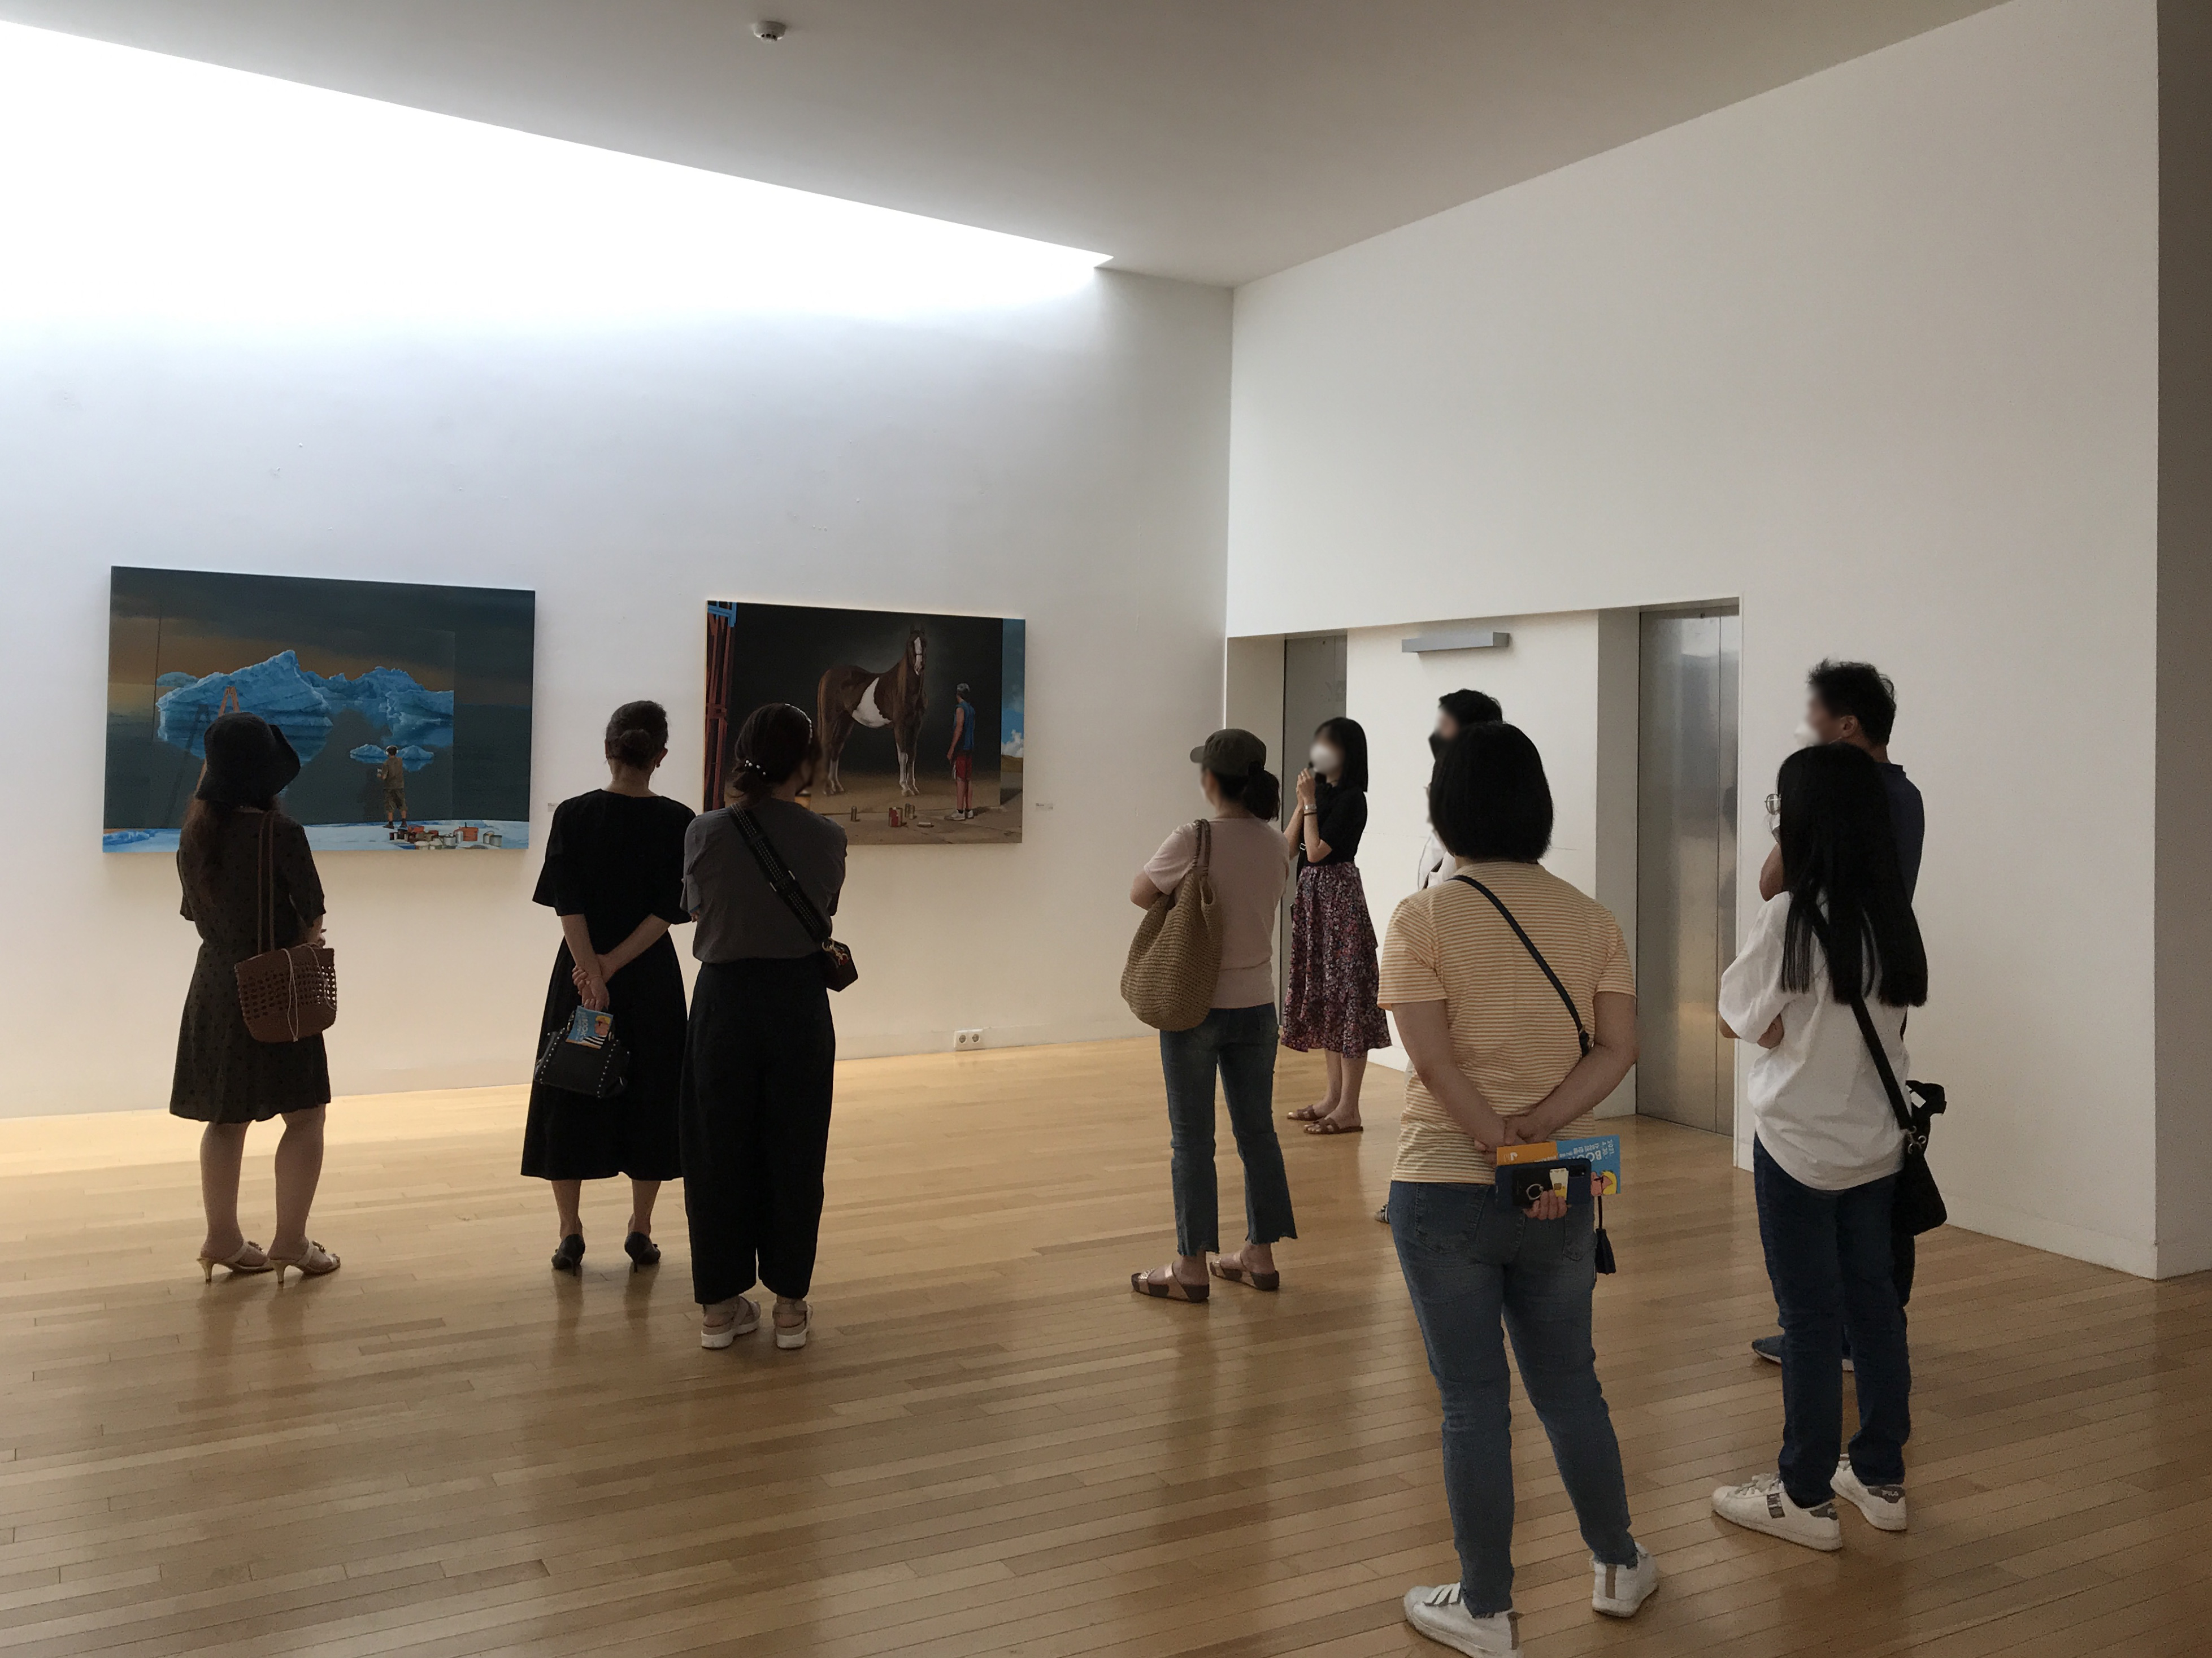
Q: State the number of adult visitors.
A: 9